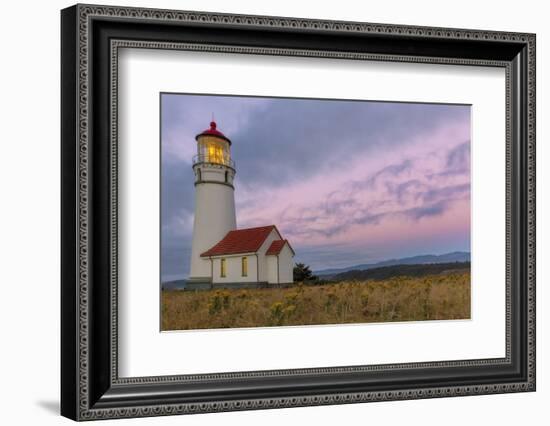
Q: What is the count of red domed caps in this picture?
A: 1